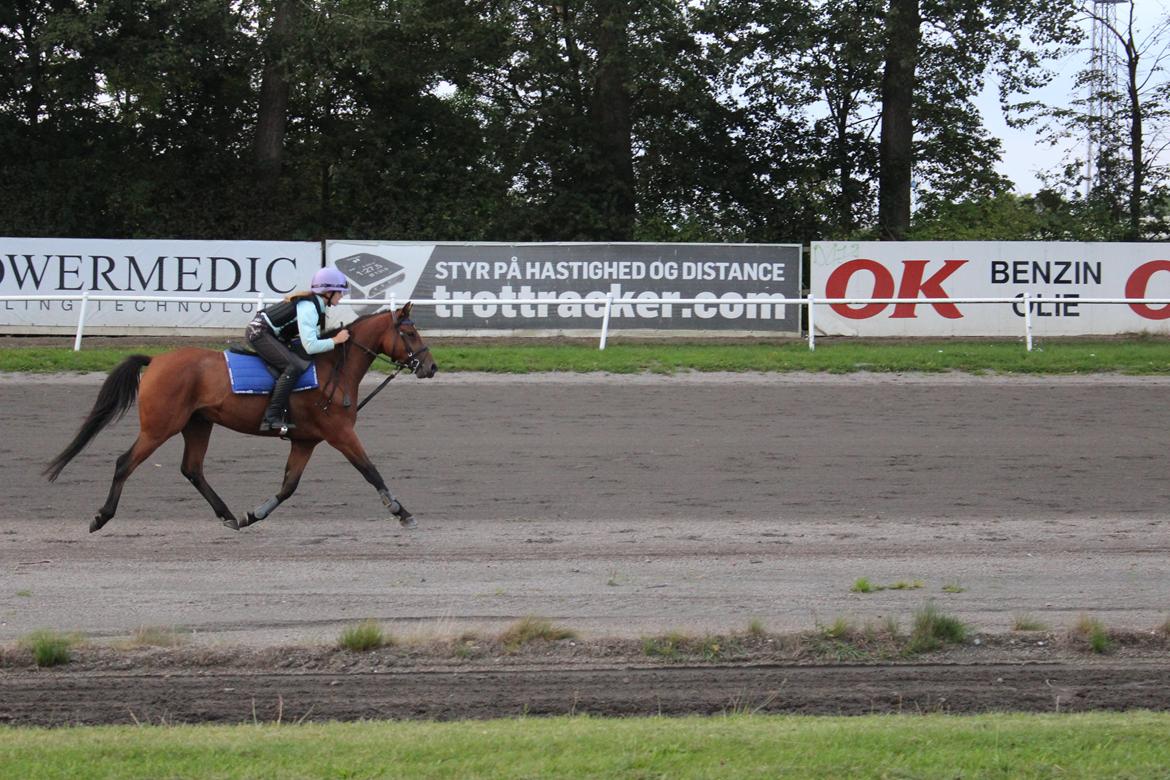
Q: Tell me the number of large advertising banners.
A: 3